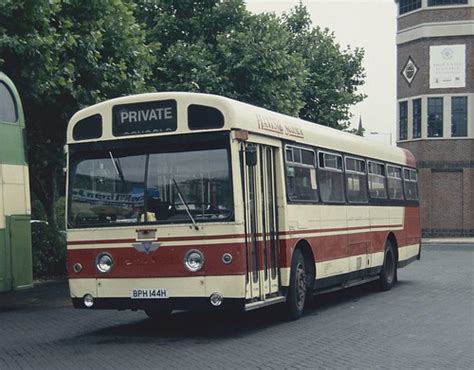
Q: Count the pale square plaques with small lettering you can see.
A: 1